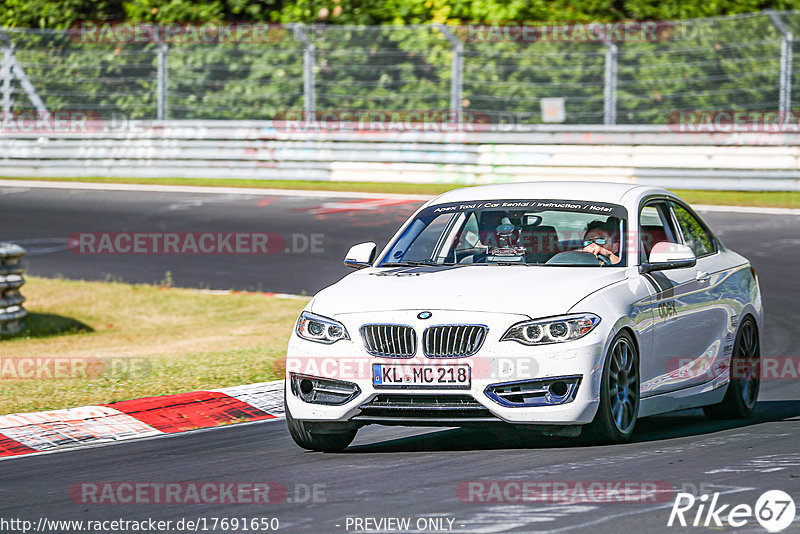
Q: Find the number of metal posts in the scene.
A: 6